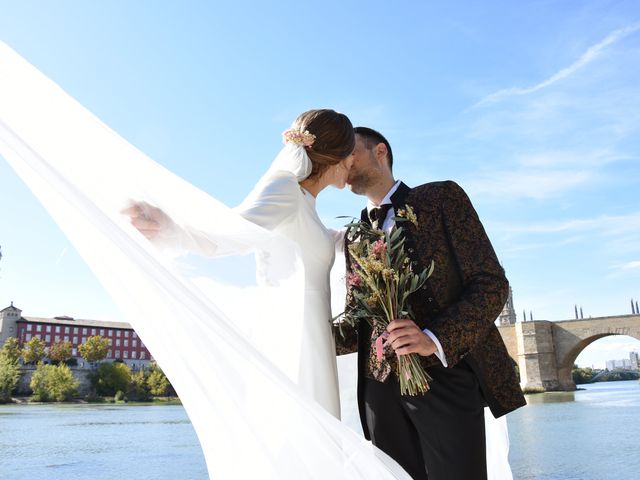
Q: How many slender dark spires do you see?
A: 6